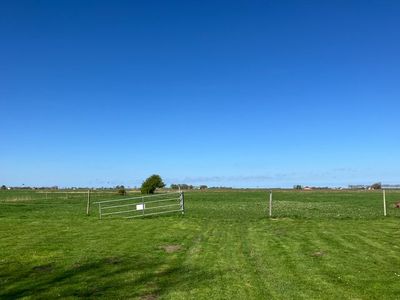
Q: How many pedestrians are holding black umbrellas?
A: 0